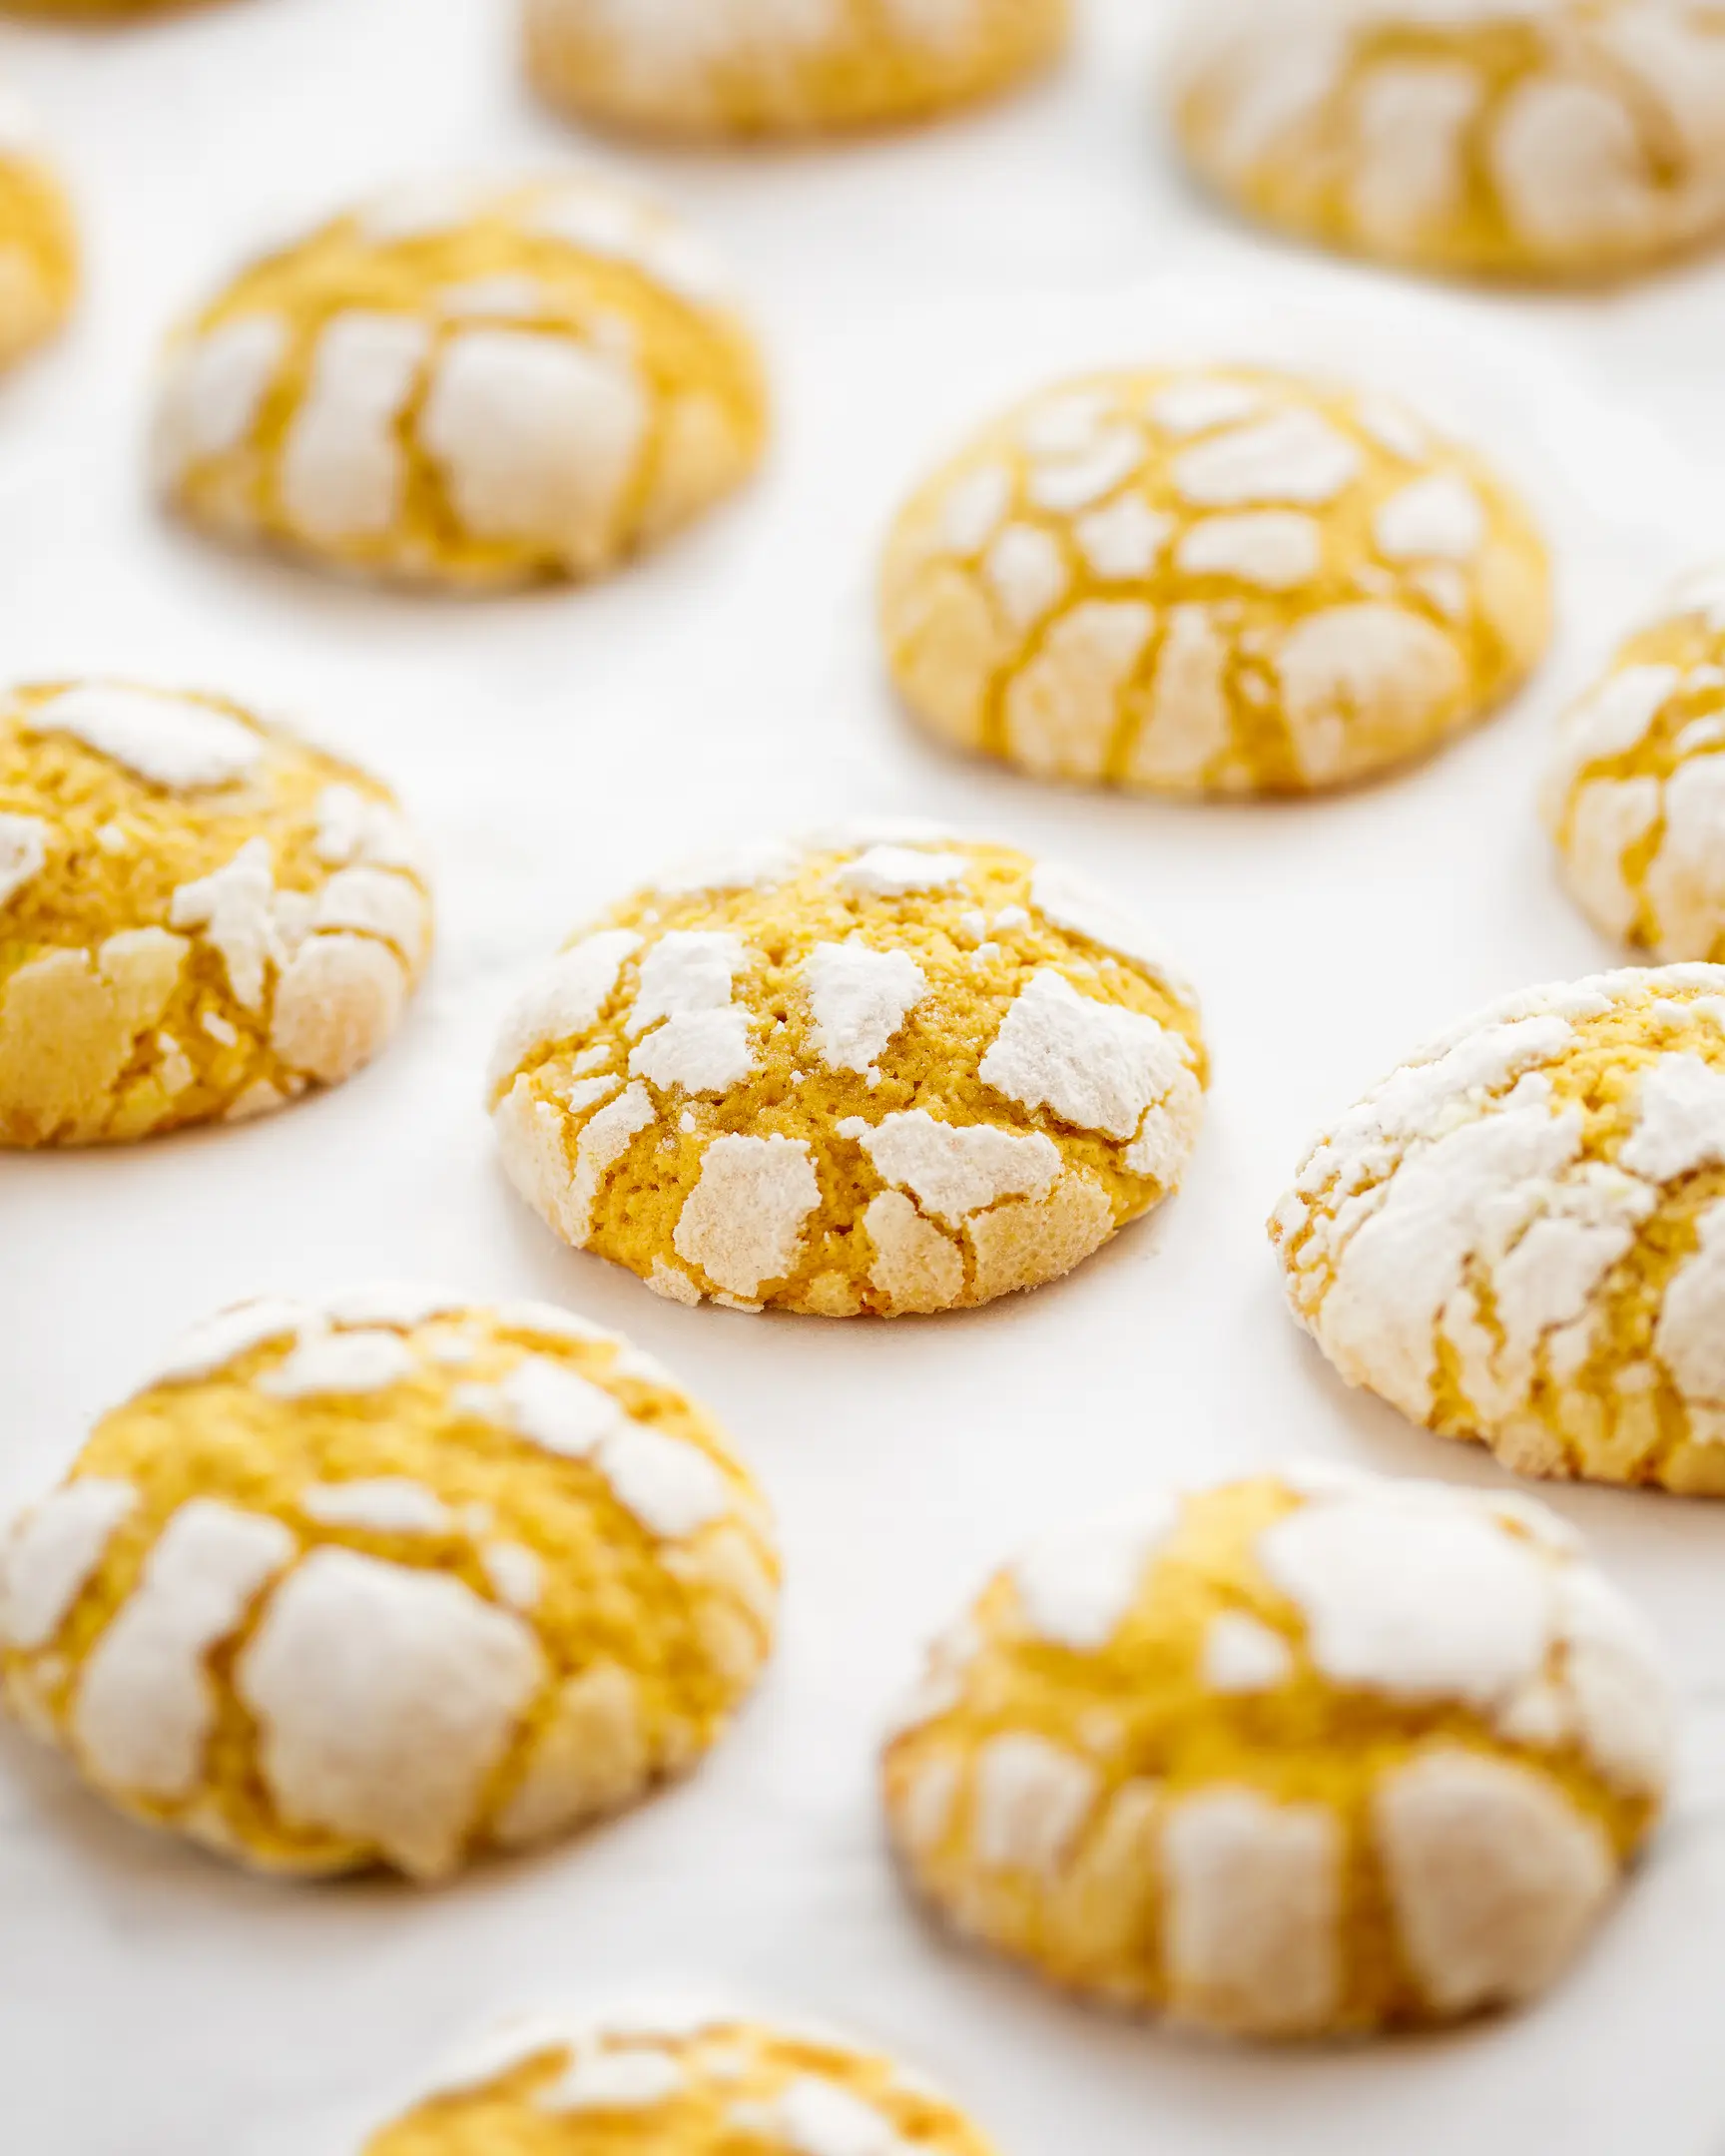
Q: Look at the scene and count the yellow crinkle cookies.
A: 13